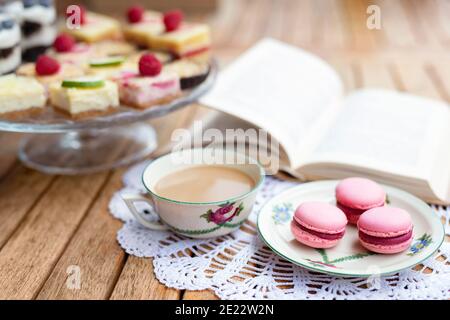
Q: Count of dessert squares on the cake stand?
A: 12